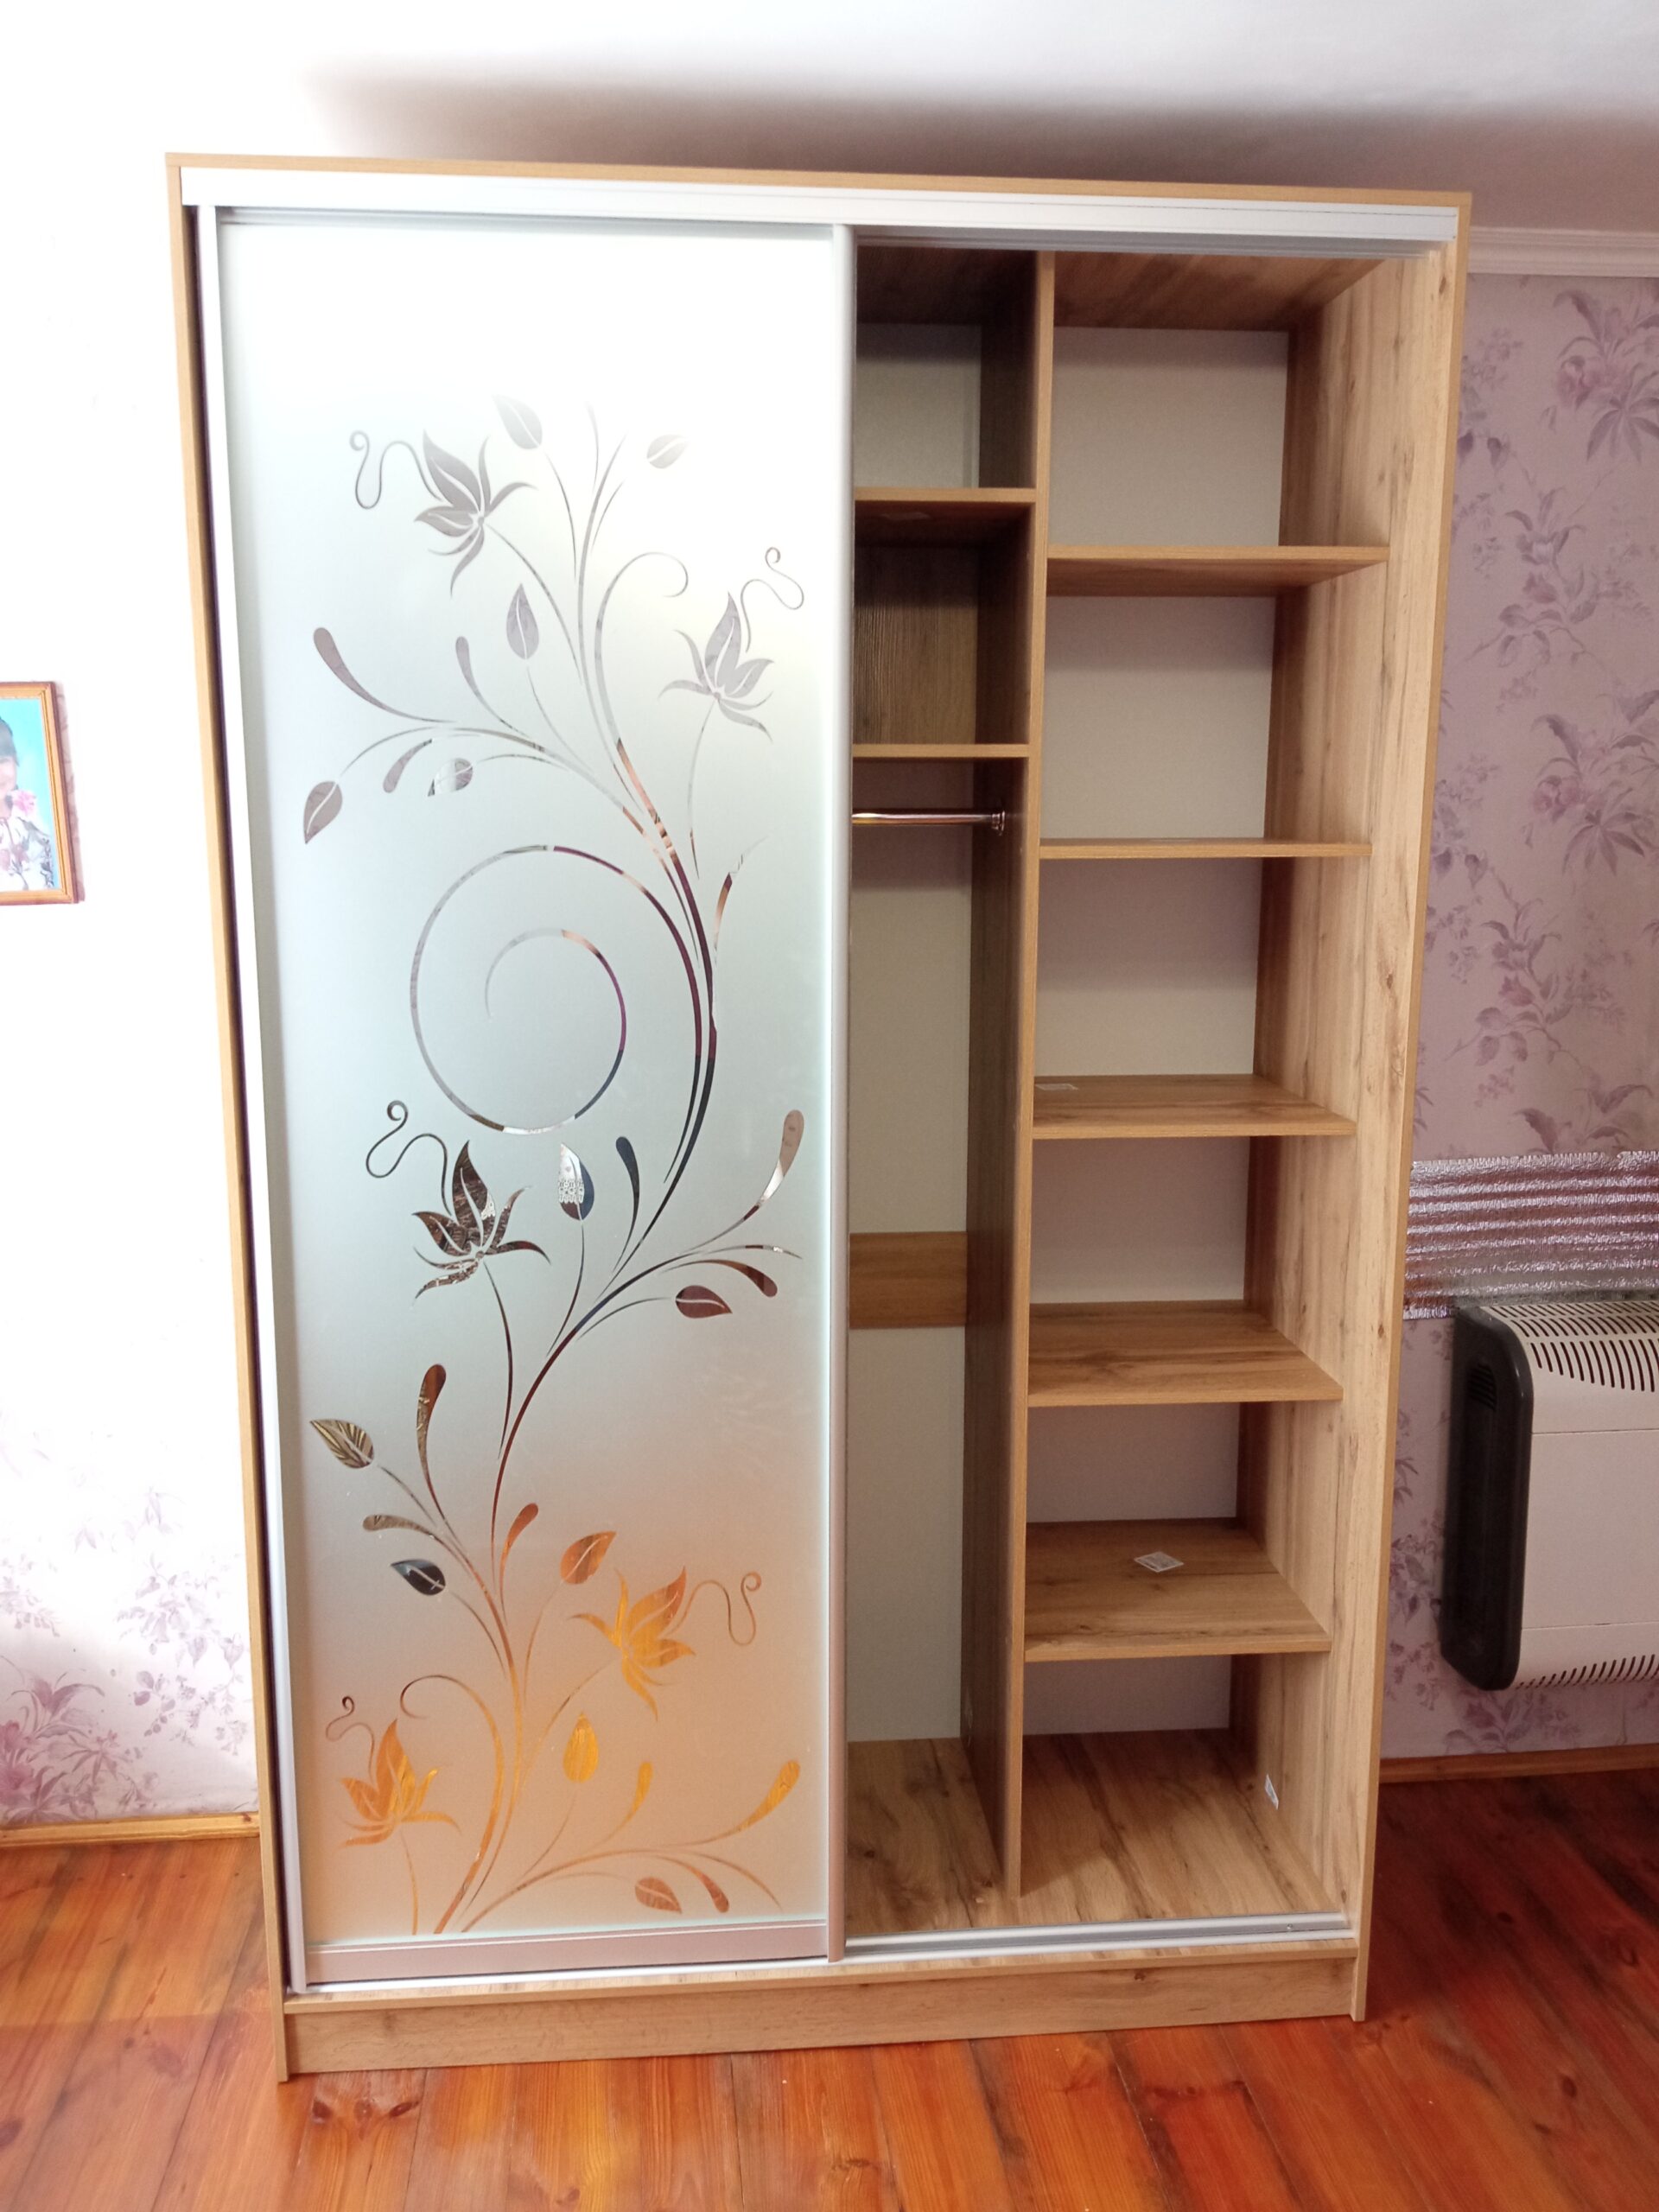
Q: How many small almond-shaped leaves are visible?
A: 12